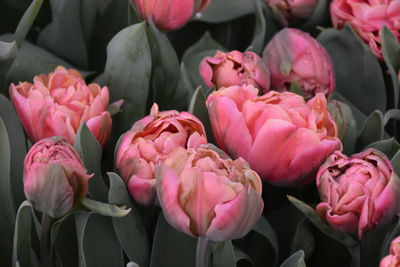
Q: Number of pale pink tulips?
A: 12